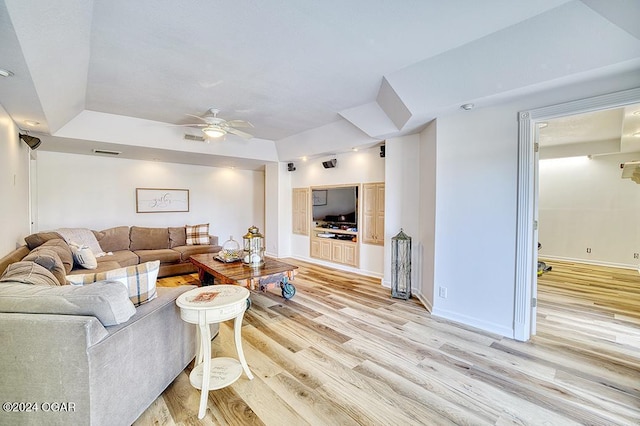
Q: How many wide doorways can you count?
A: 1